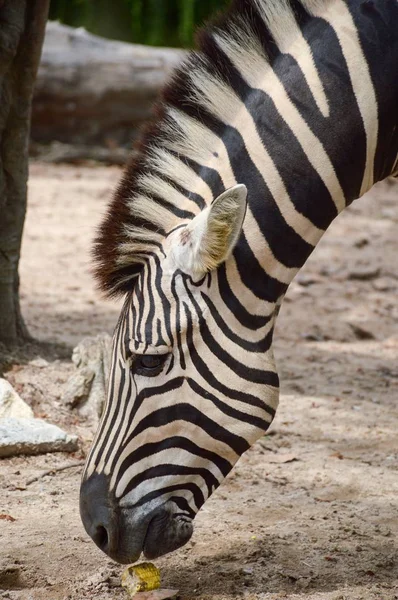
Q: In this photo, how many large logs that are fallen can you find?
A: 1